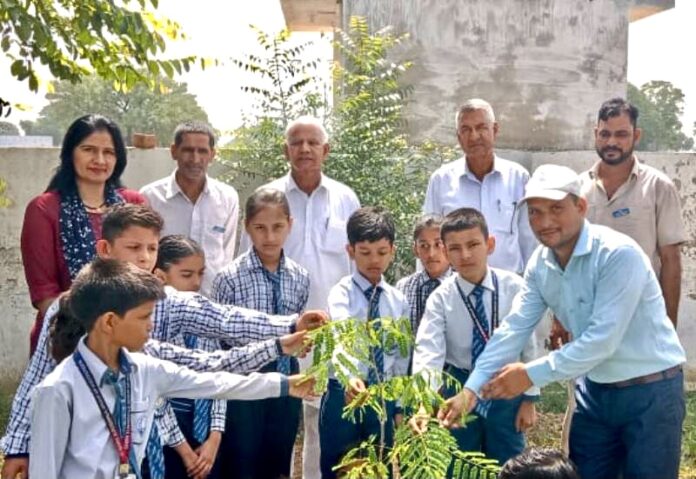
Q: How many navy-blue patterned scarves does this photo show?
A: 1